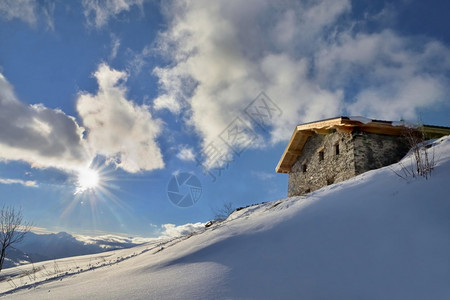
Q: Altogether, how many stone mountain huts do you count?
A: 1